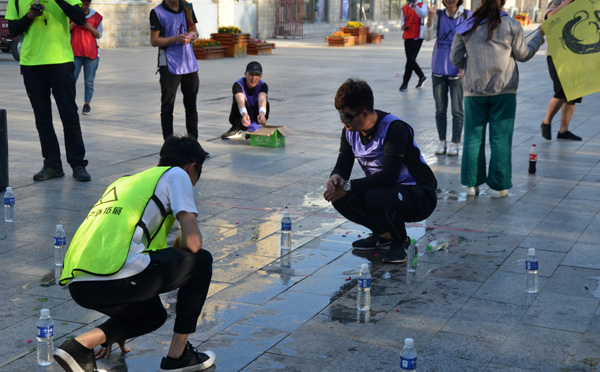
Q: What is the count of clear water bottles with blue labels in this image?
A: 7